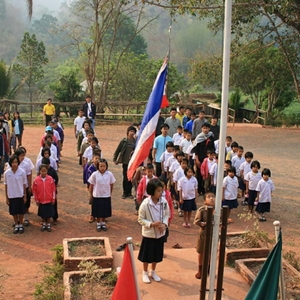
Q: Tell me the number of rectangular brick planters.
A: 4